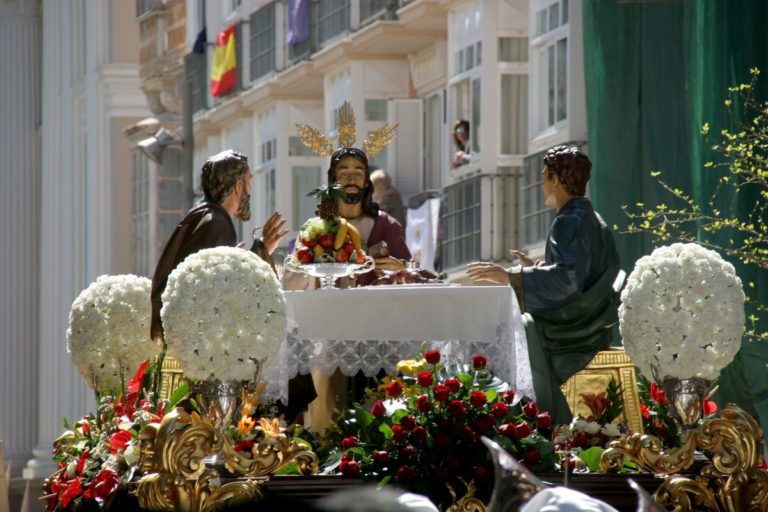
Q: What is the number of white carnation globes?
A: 3